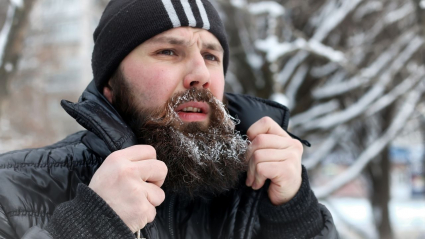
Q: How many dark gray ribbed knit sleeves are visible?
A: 2